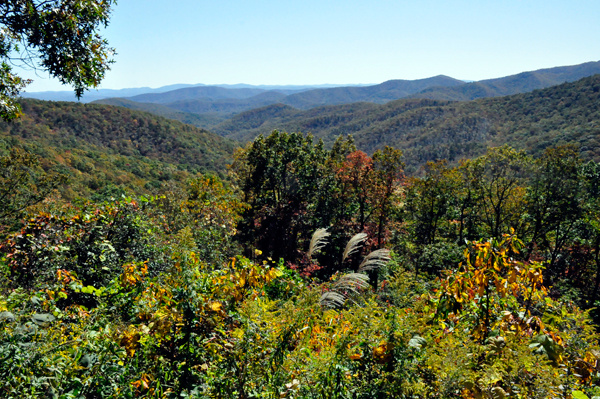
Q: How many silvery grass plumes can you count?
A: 5